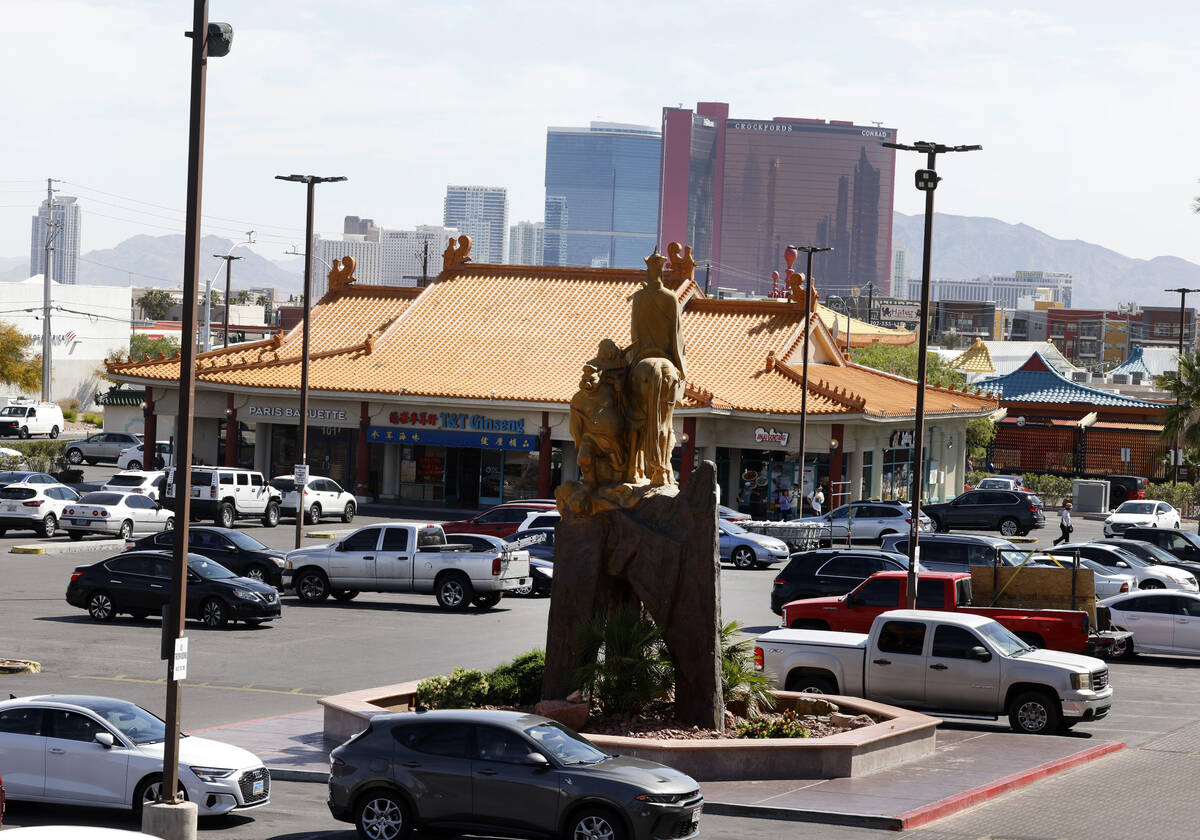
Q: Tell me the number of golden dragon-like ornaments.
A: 4